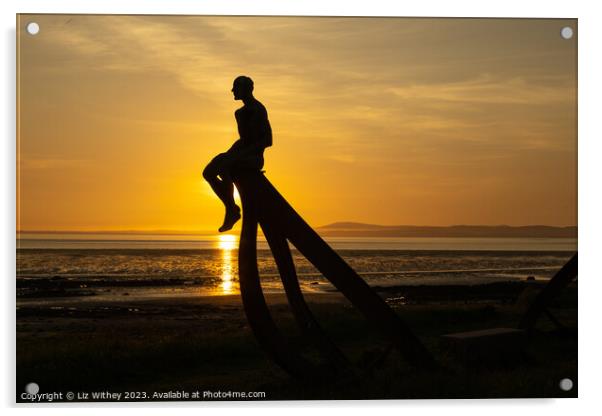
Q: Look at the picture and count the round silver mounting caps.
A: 4